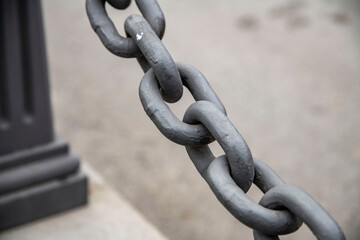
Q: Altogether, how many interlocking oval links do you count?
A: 7